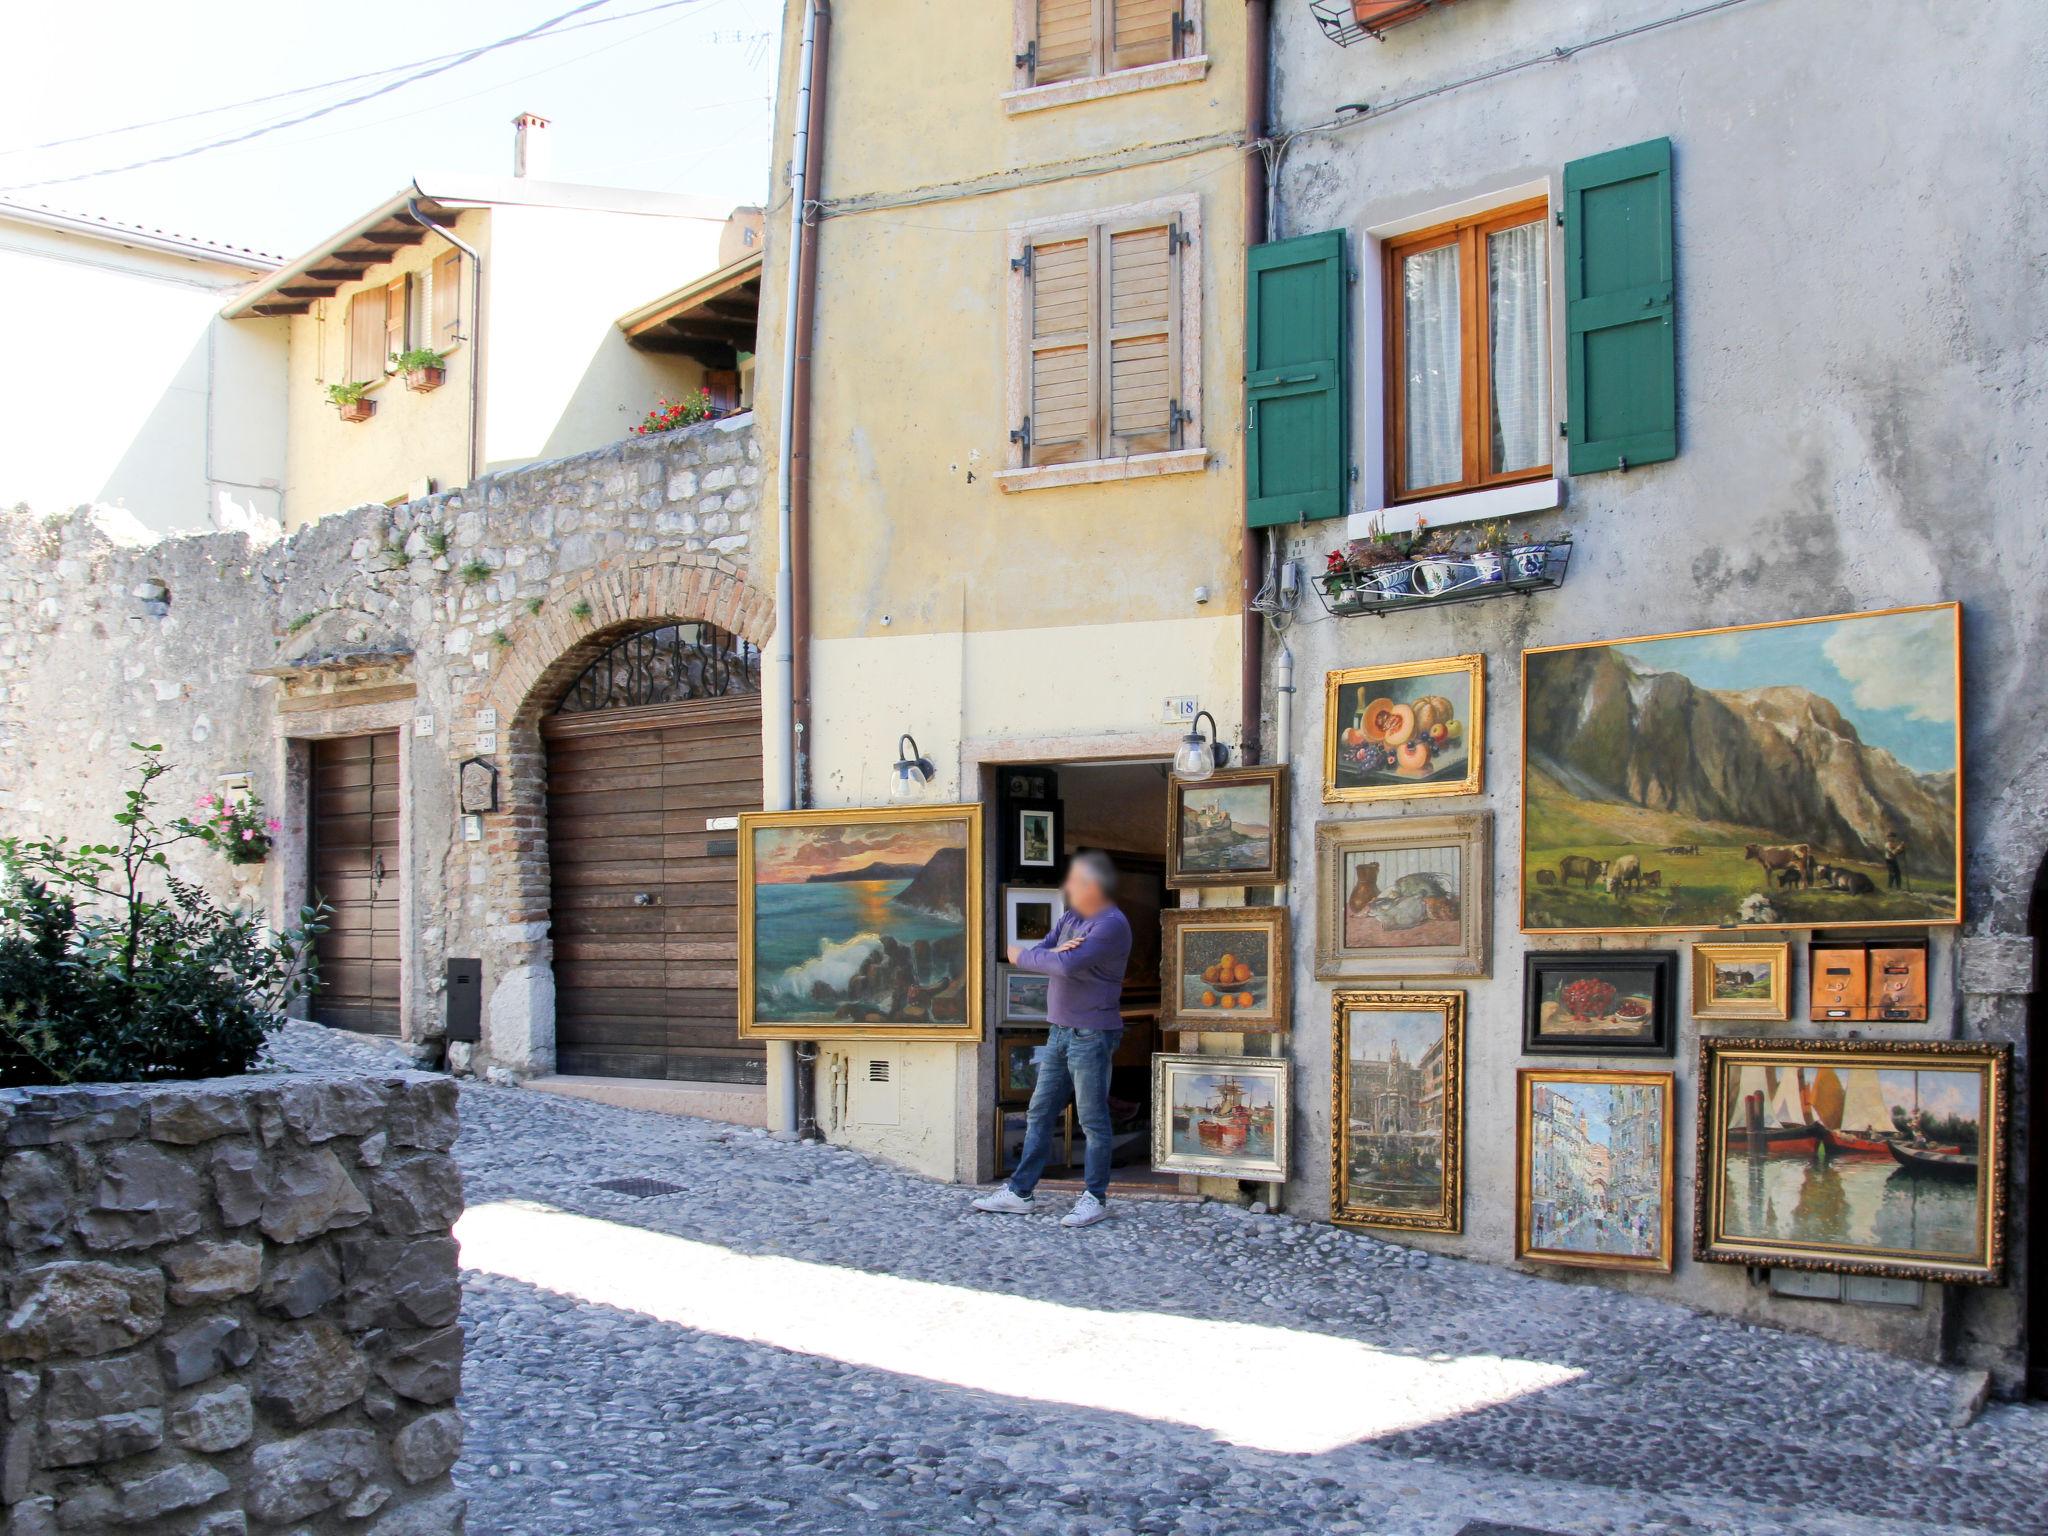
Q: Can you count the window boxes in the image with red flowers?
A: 2